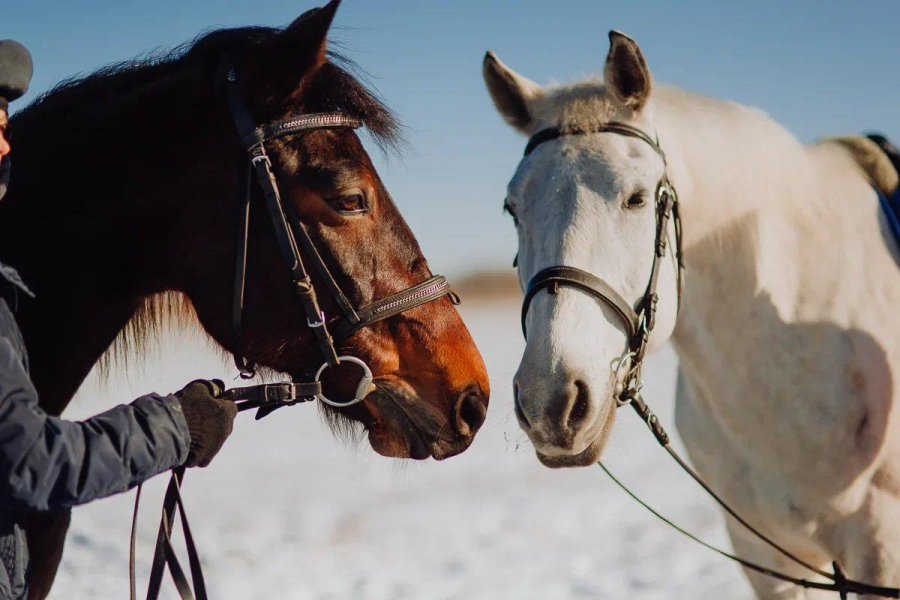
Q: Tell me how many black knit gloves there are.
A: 1